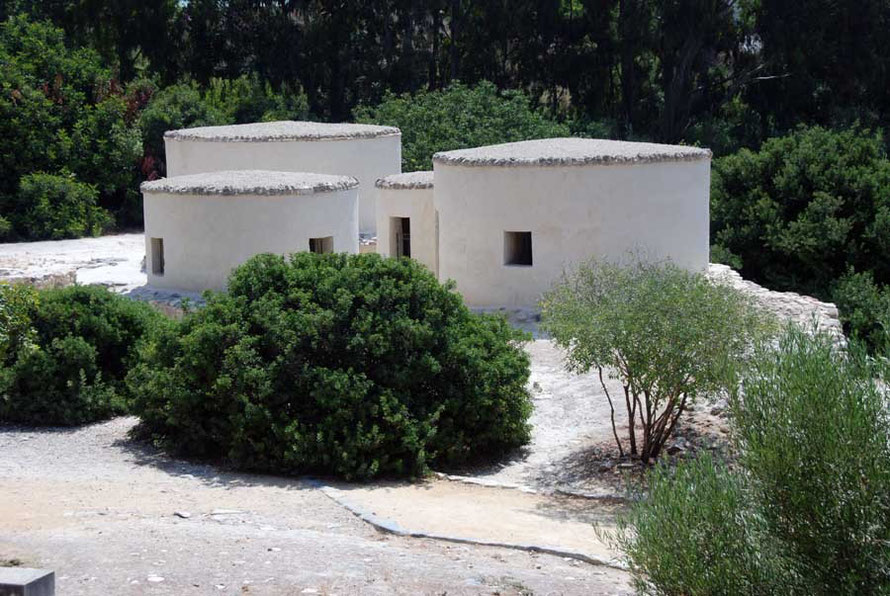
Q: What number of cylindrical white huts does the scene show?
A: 4